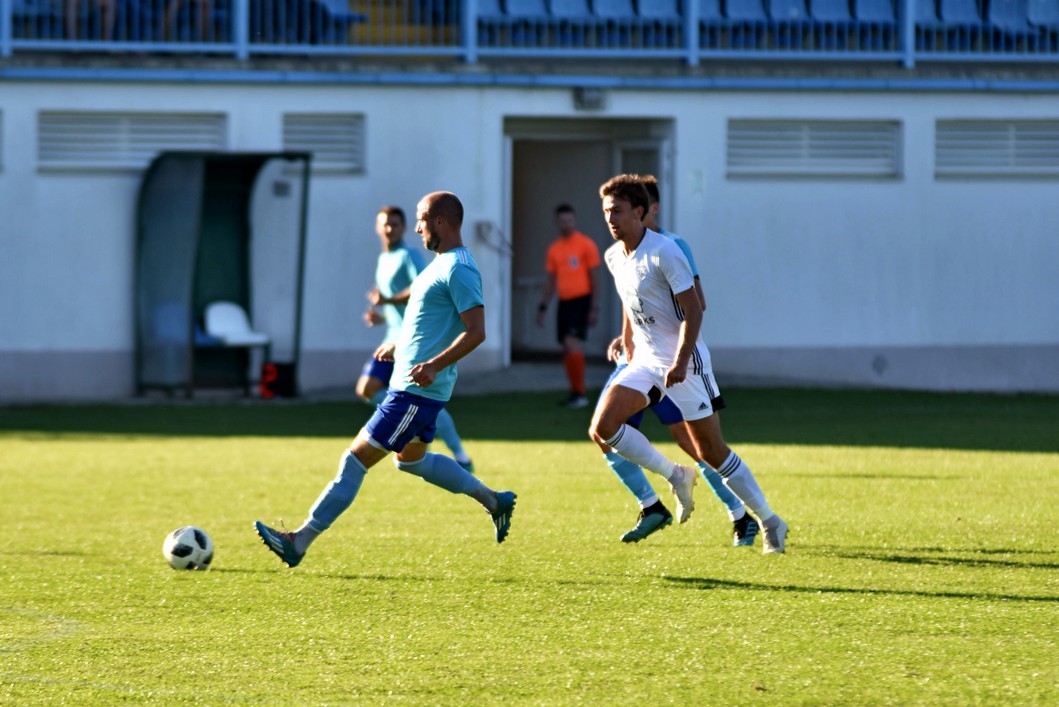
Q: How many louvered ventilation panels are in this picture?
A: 4